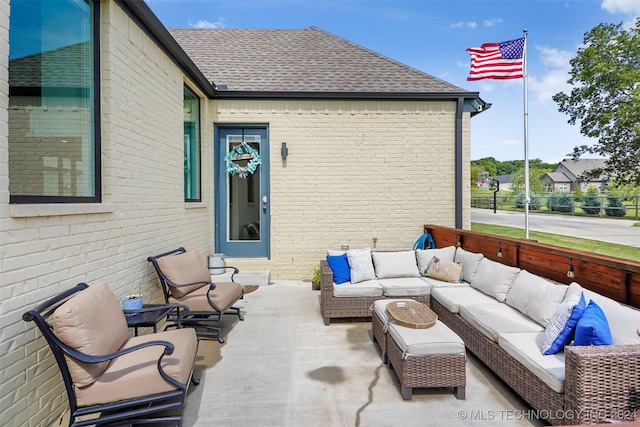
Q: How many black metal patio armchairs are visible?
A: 2